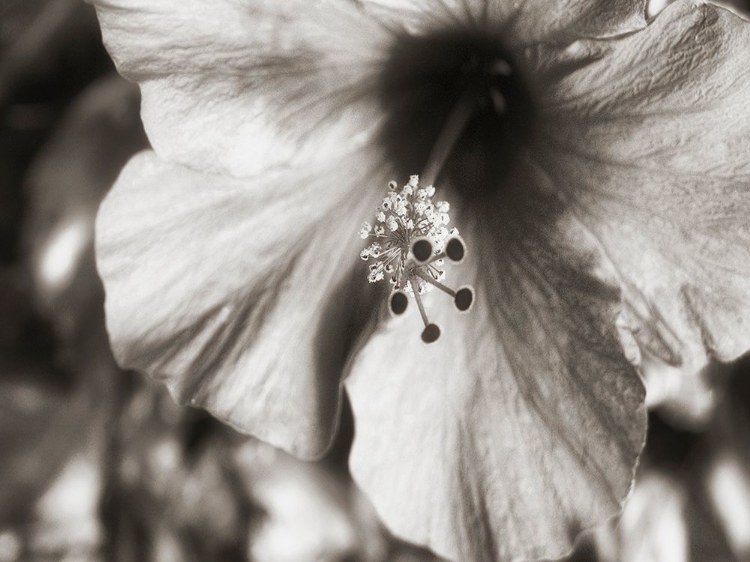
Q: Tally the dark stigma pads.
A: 5